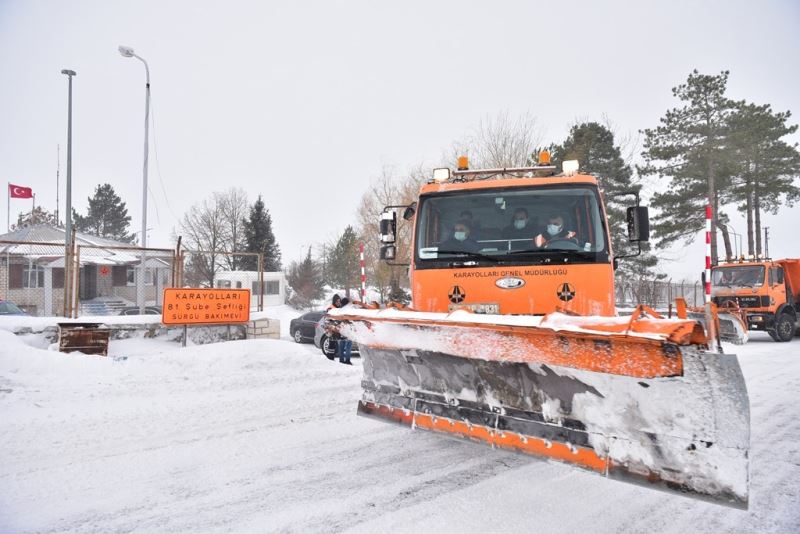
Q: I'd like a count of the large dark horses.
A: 0